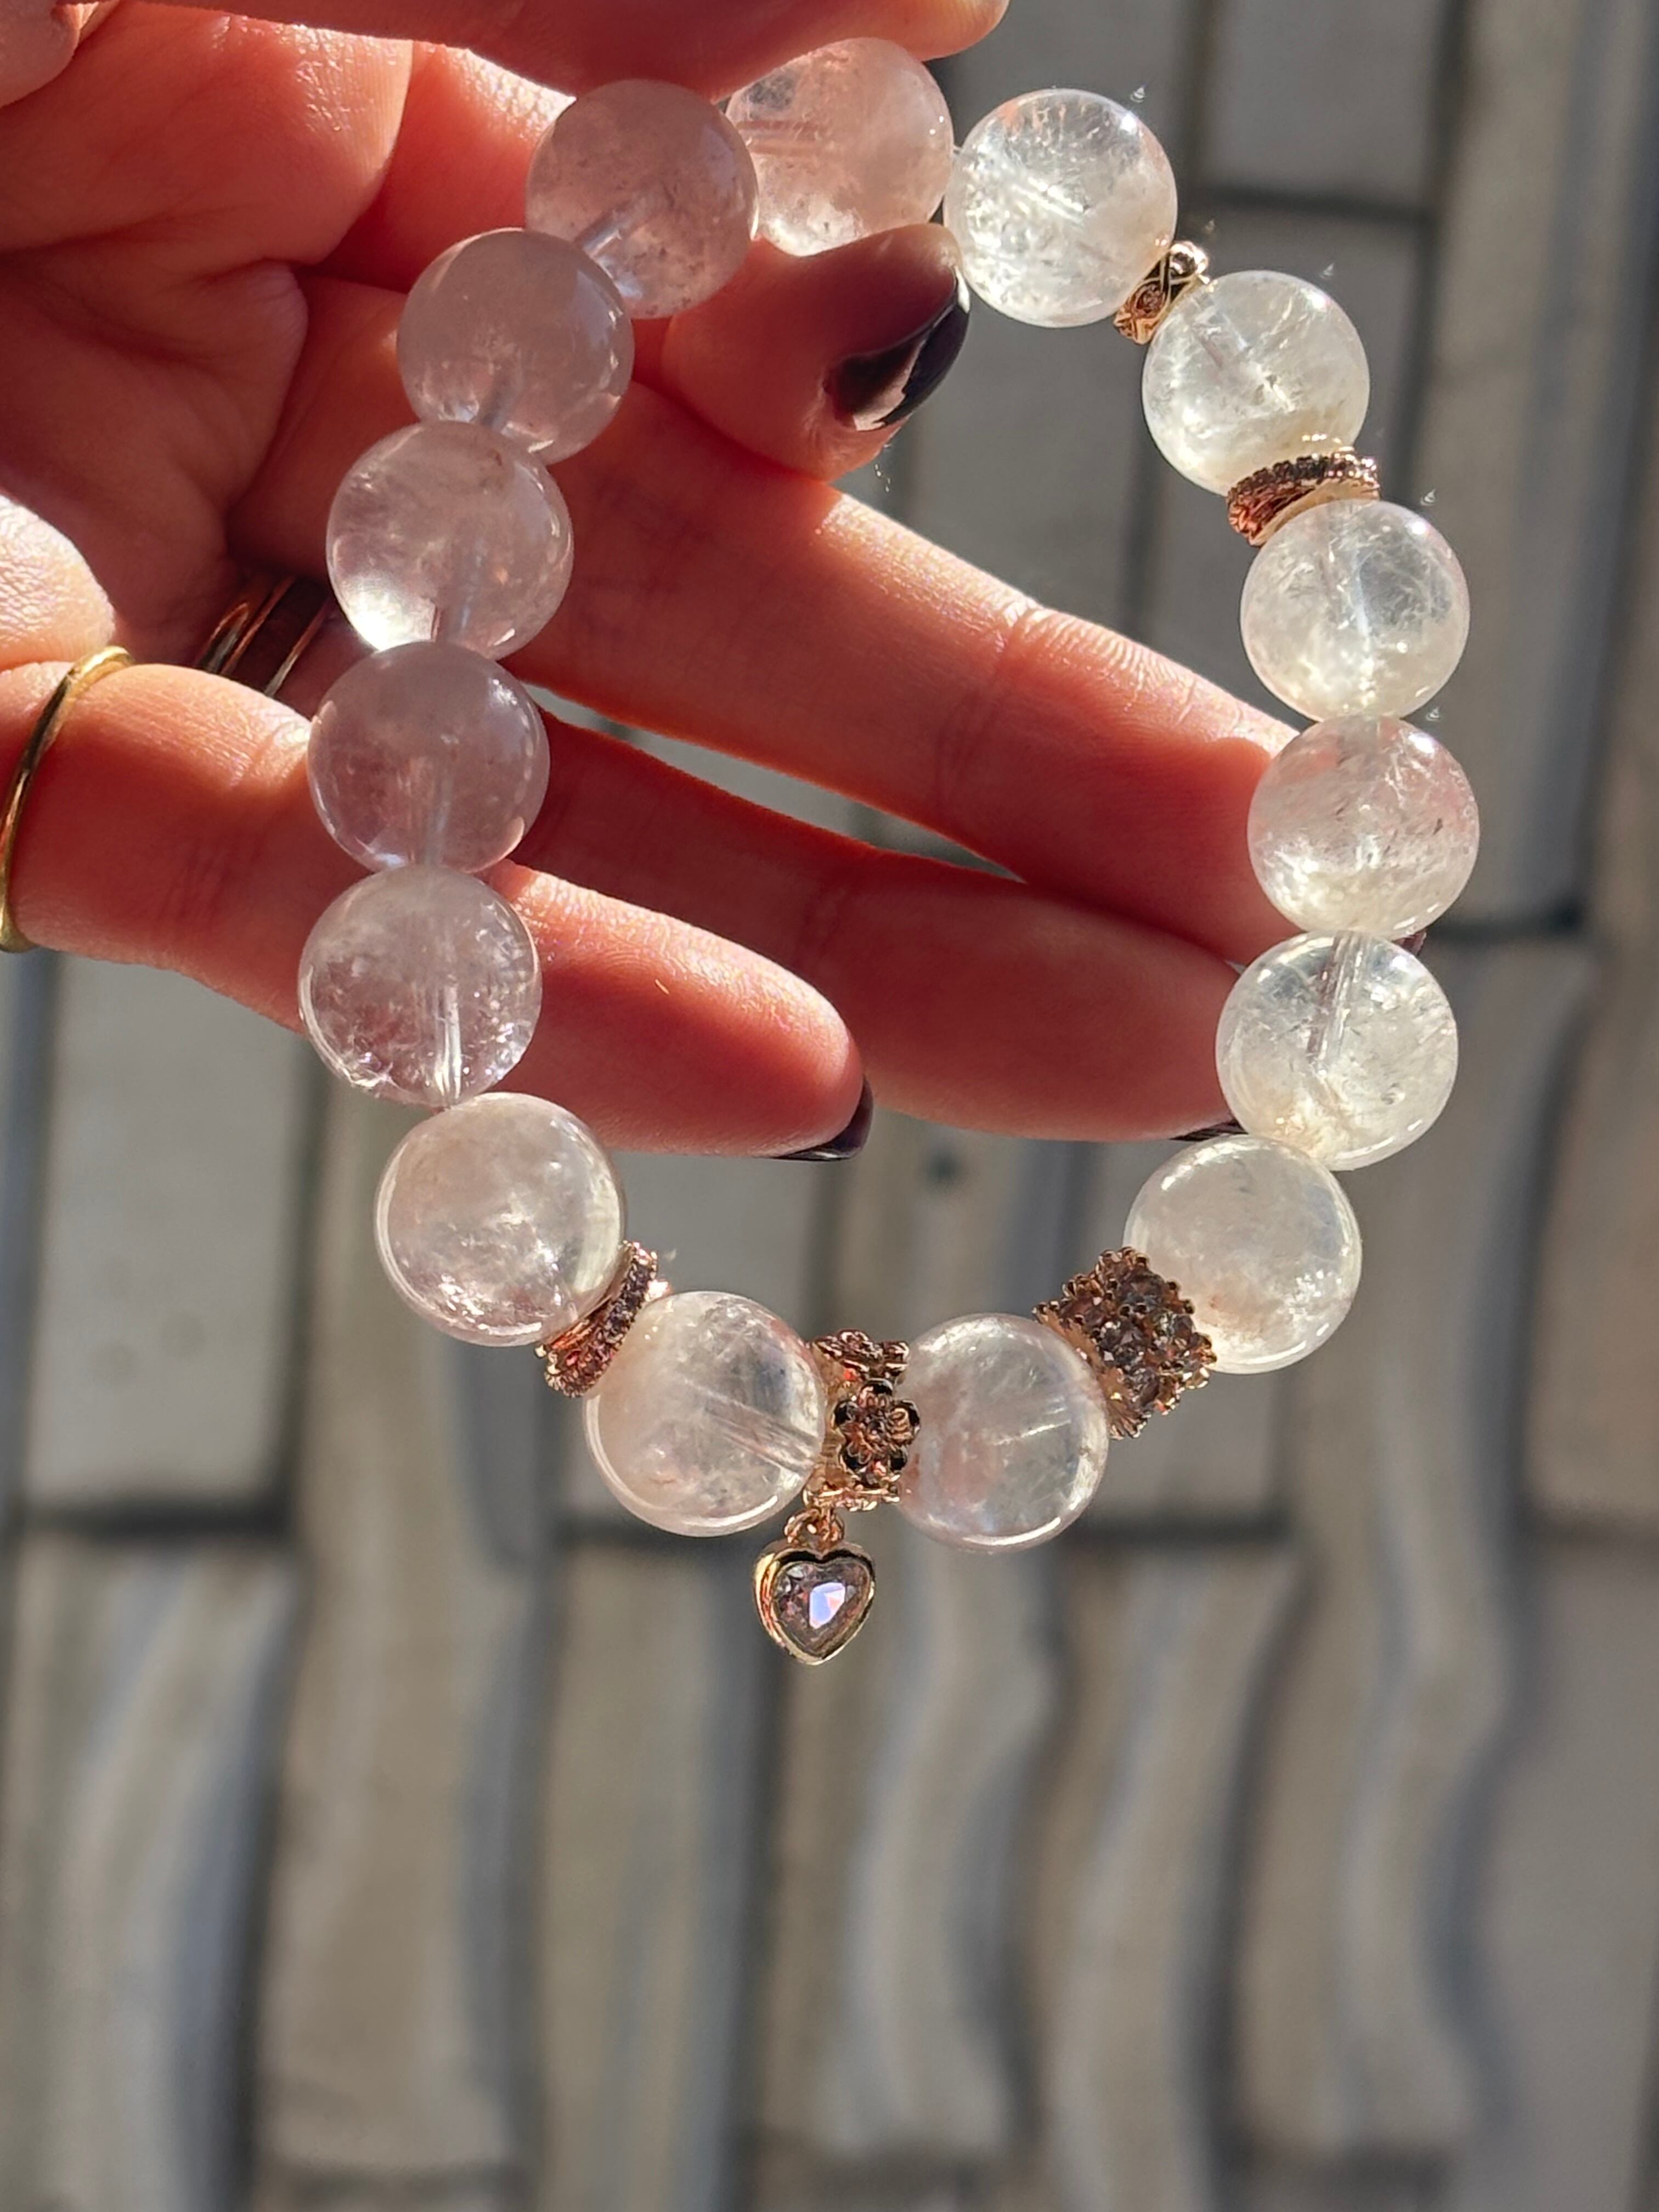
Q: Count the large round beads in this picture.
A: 15